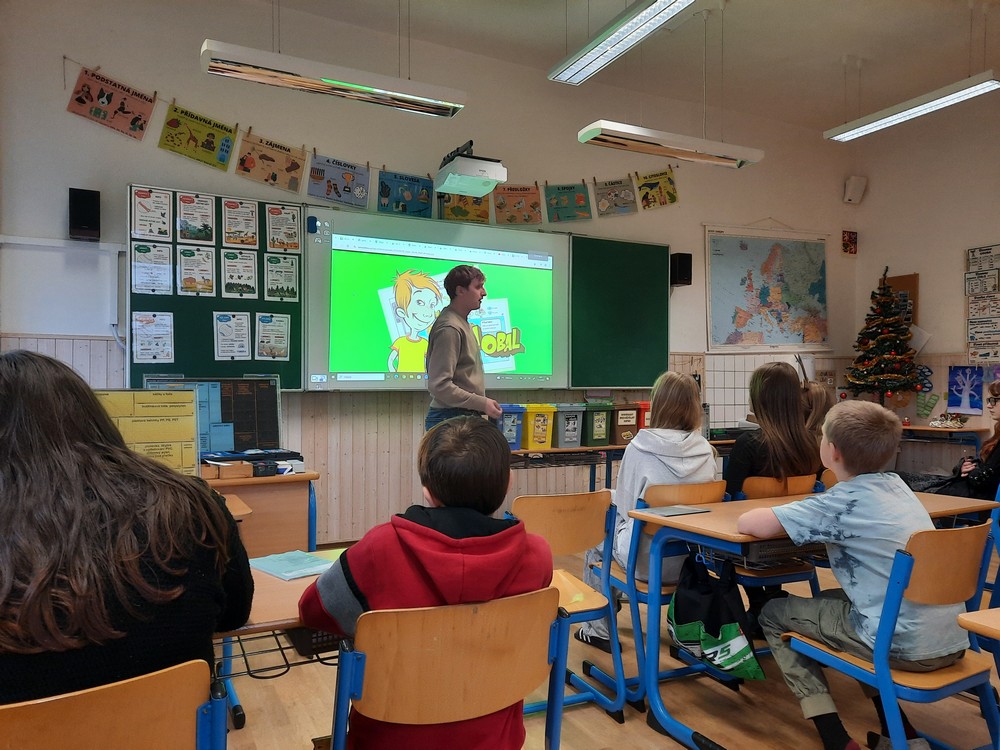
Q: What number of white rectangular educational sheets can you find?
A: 11